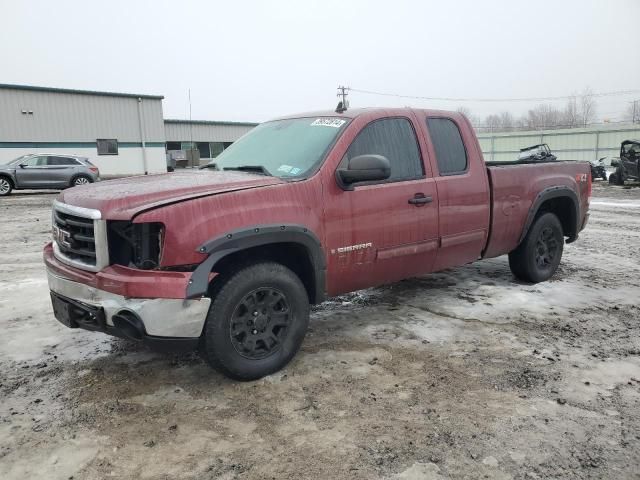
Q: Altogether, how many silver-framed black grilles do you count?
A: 1